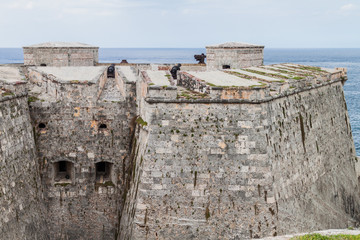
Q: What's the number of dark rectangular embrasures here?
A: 2